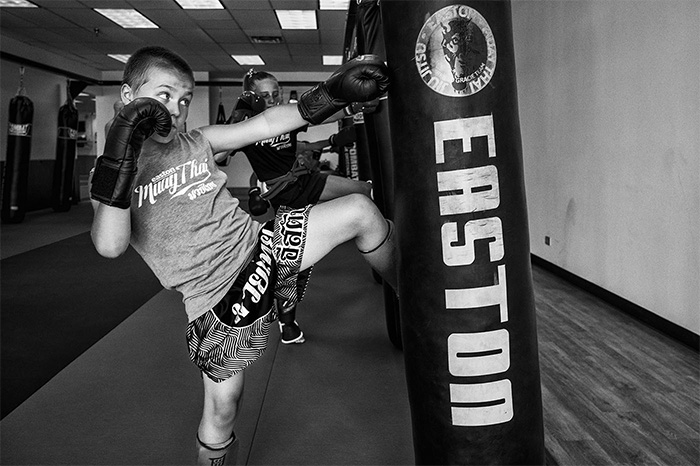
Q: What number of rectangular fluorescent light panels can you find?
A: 8